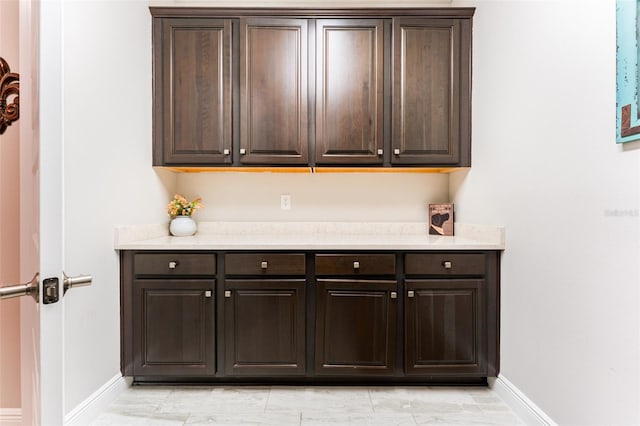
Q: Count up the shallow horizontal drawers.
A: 4